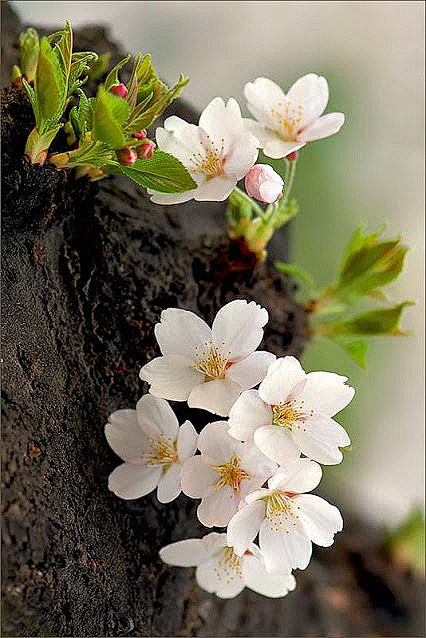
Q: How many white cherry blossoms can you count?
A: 8